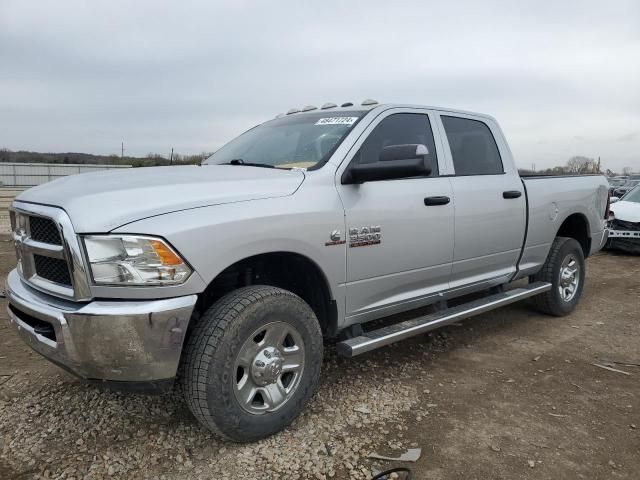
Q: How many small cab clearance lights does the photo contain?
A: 5